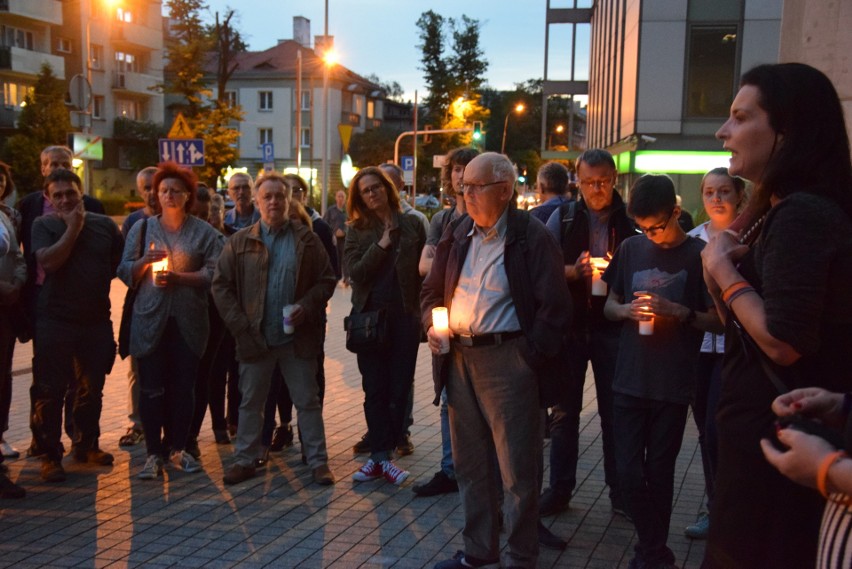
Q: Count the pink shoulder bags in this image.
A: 0